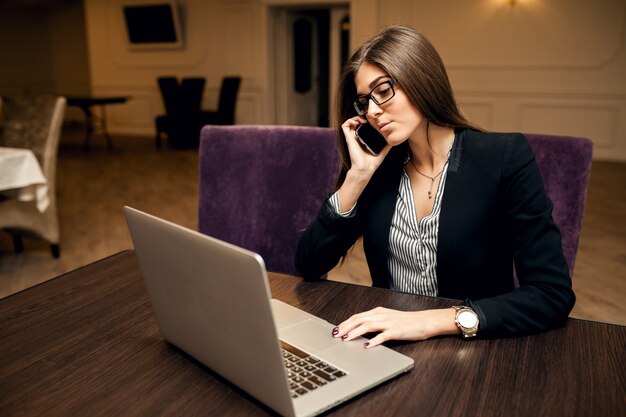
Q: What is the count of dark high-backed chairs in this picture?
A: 3